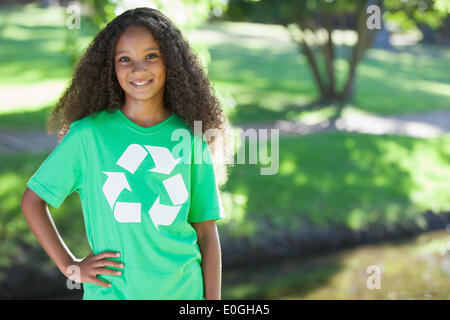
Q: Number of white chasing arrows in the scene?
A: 3